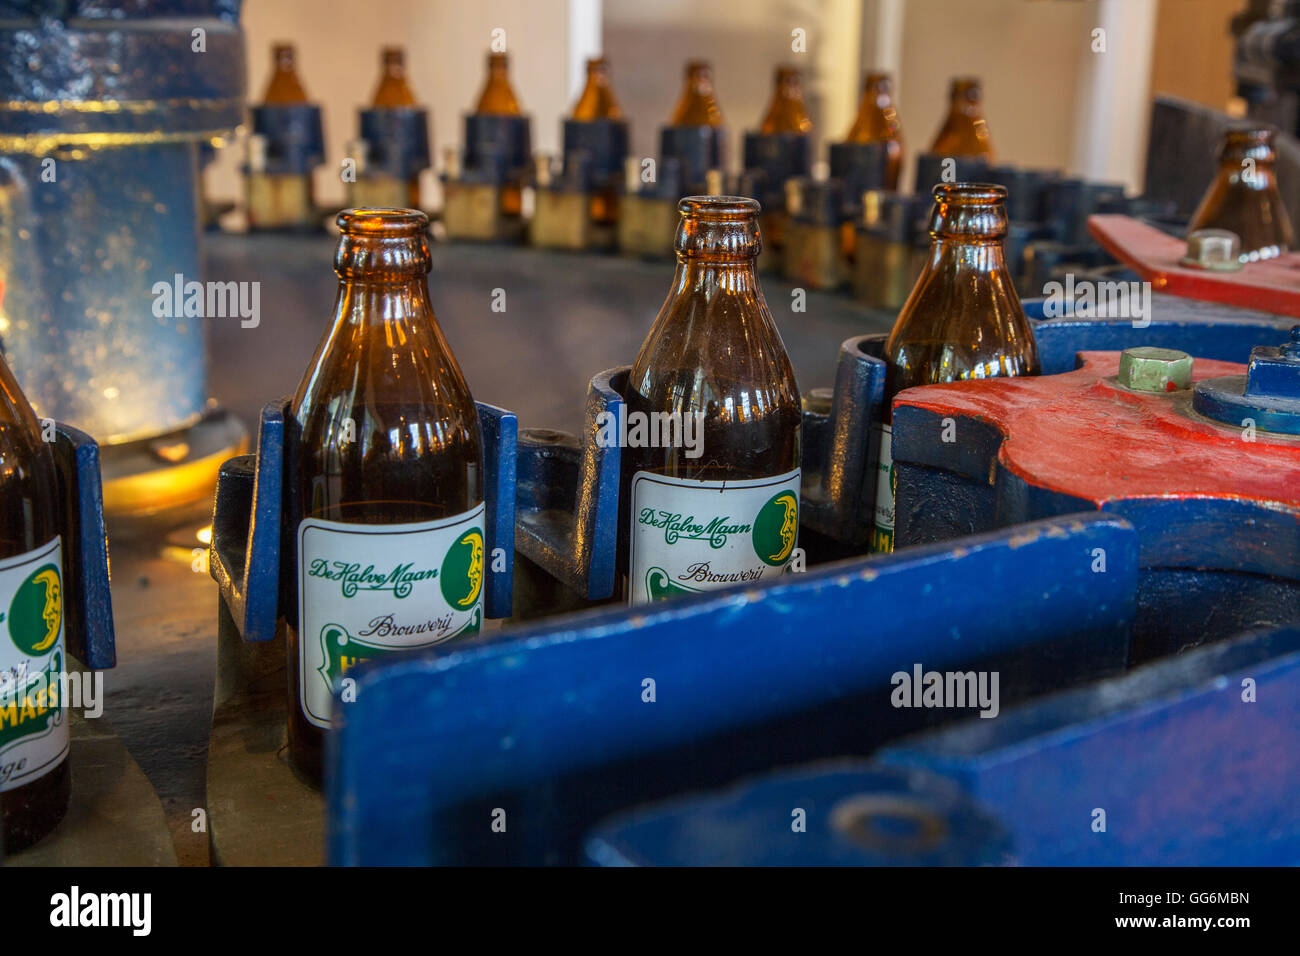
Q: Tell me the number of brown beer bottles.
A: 13